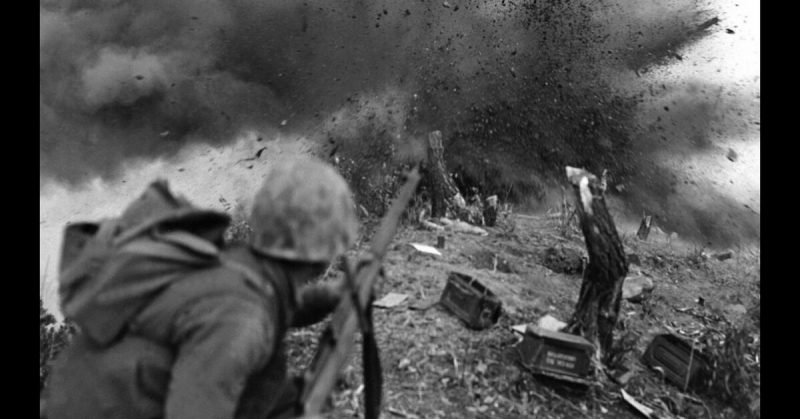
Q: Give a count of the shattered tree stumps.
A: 4